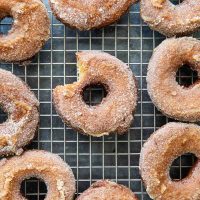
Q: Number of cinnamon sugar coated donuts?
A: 9